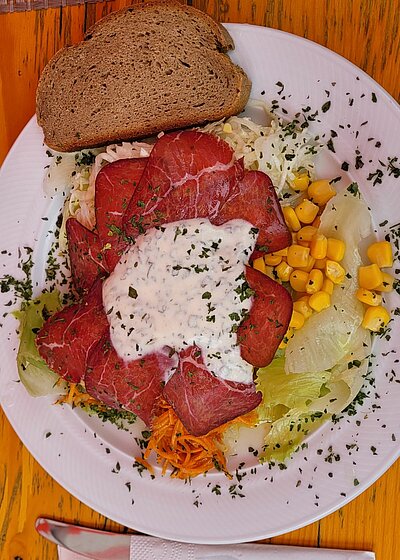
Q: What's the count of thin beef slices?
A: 8